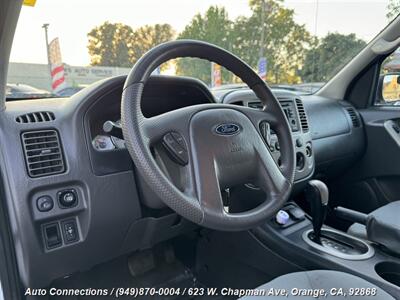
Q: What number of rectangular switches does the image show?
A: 2